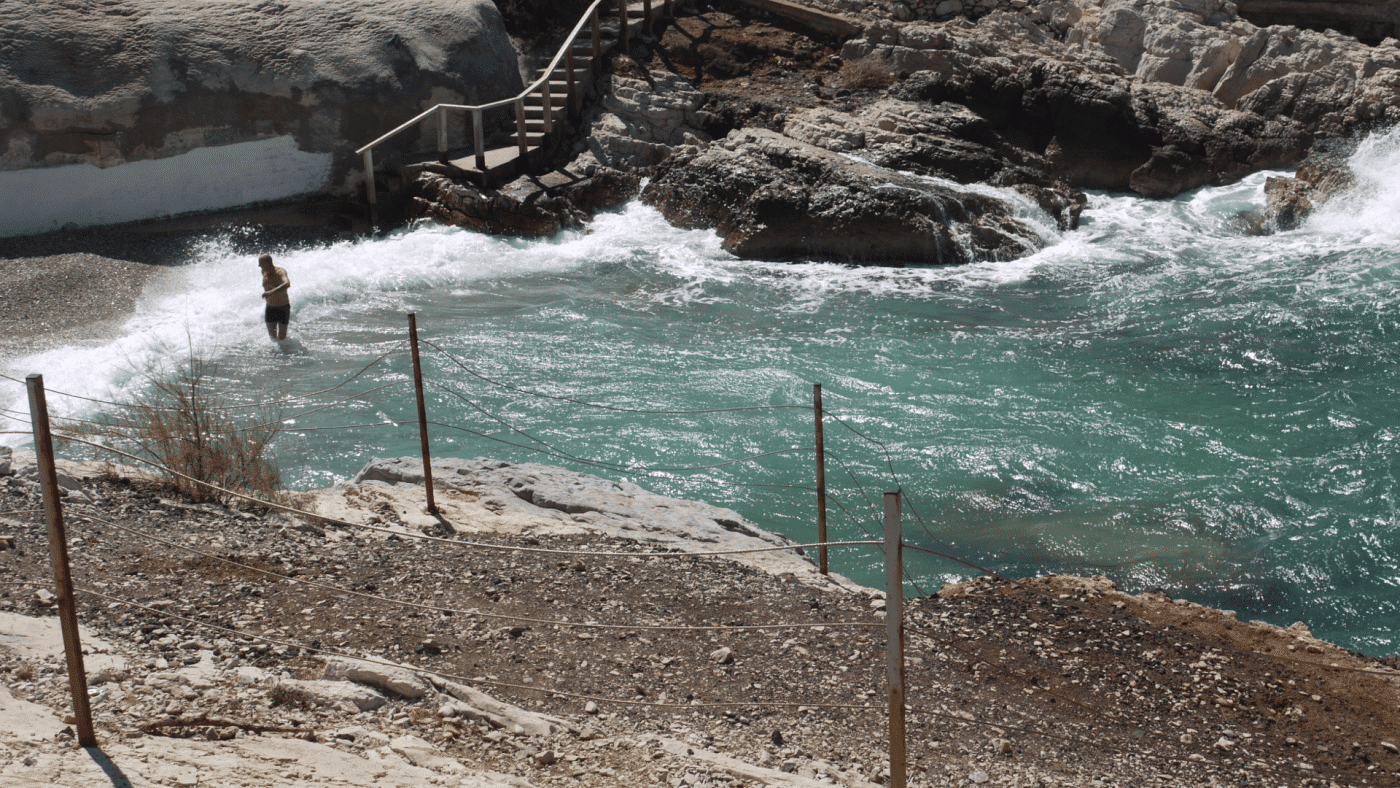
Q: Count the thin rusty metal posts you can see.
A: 4